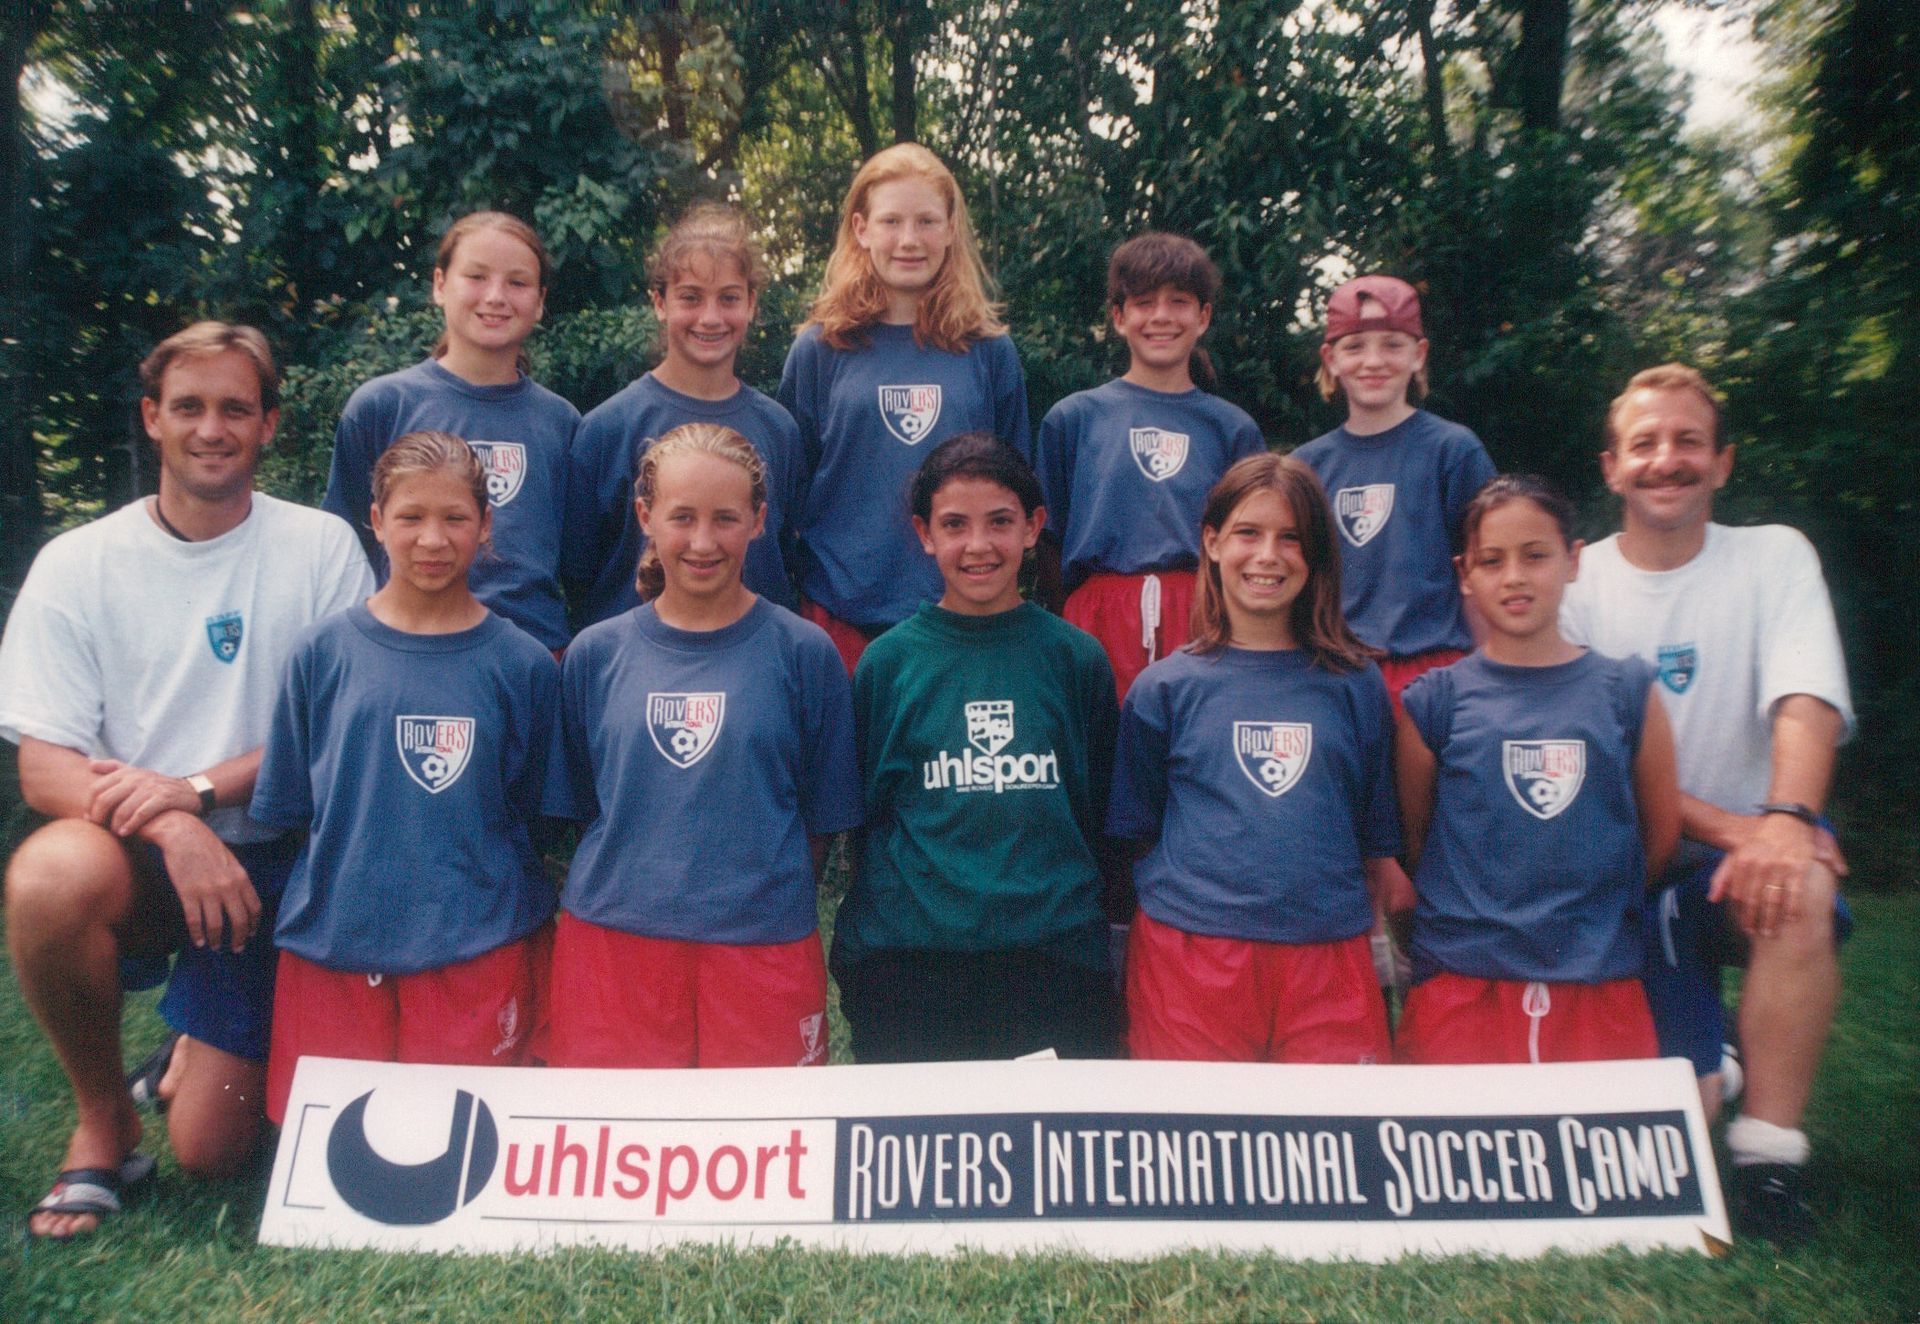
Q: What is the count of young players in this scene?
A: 10